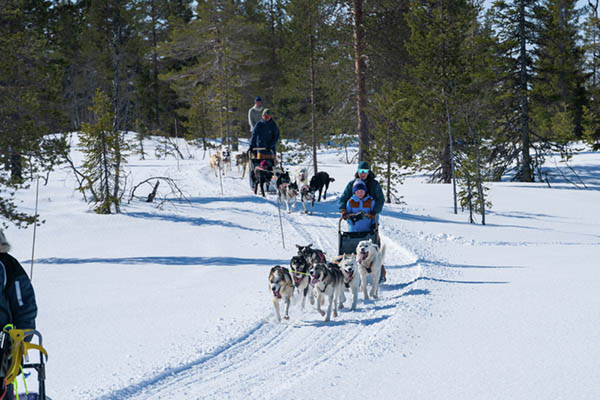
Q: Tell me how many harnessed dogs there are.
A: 15